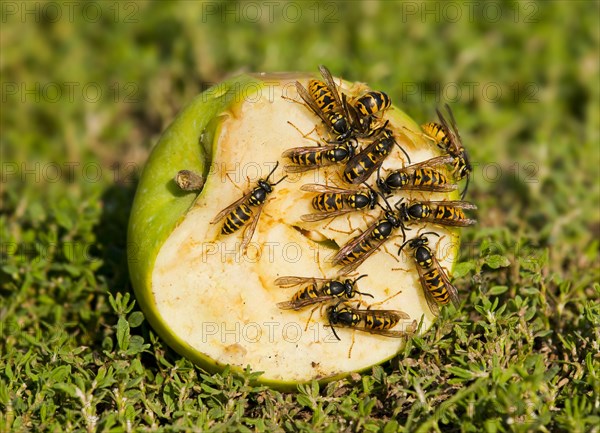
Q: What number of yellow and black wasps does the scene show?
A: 13